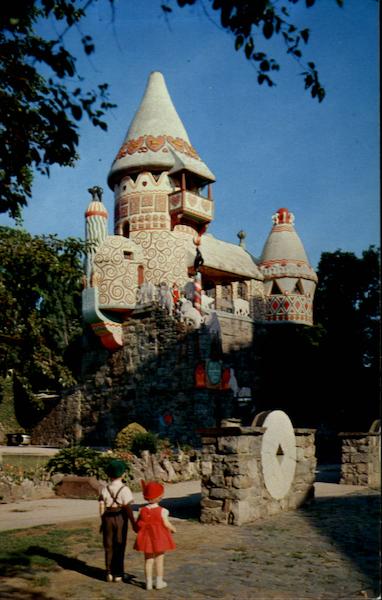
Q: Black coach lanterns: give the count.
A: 0